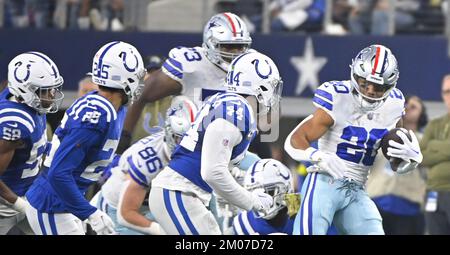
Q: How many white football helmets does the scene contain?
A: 4